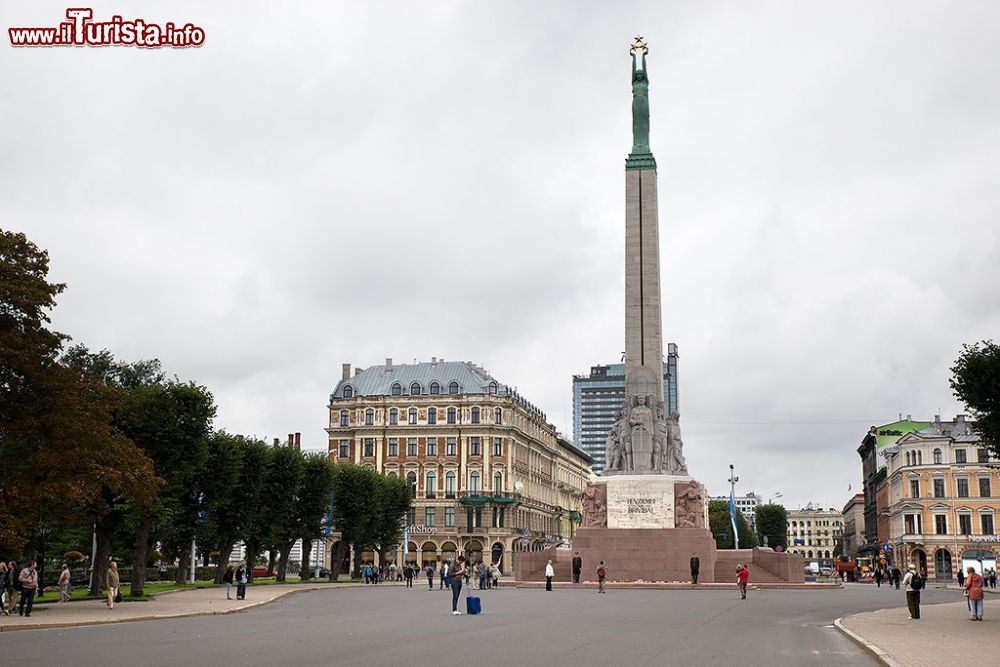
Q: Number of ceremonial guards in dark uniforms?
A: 2